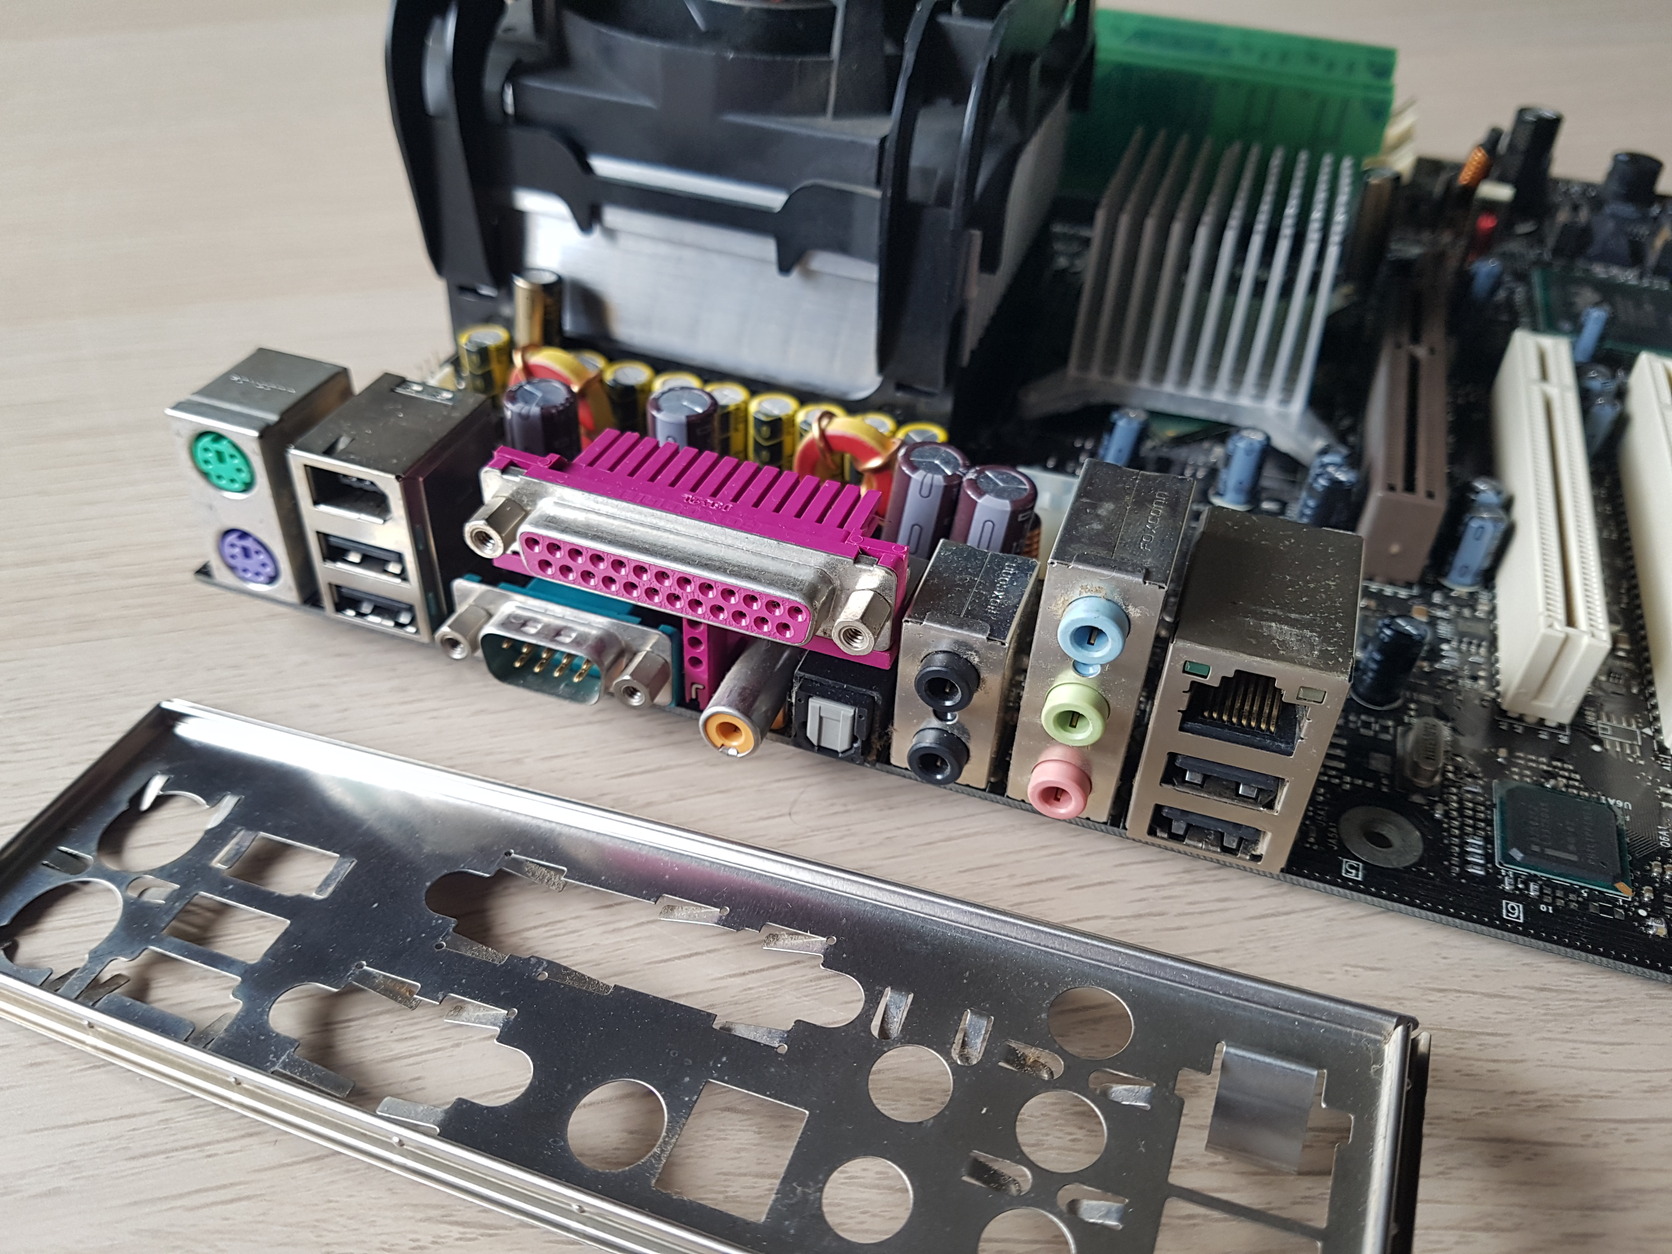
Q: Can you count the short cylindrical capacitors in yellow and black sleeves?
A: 9